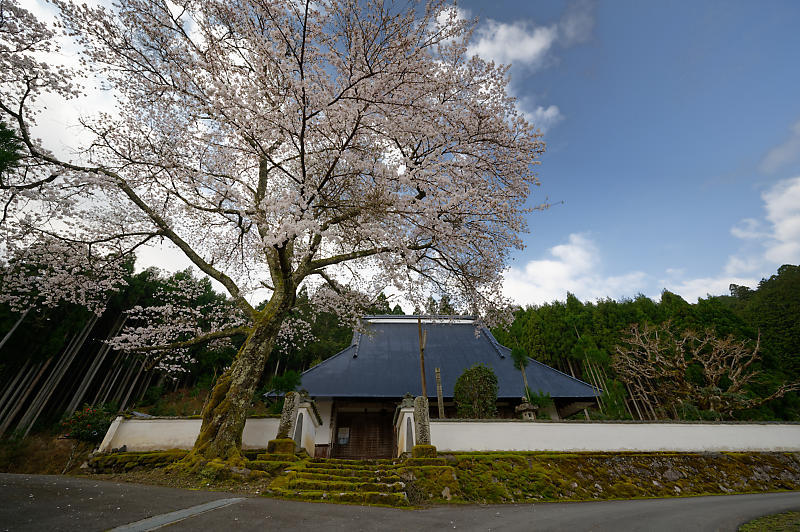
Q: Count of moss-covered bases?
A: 2